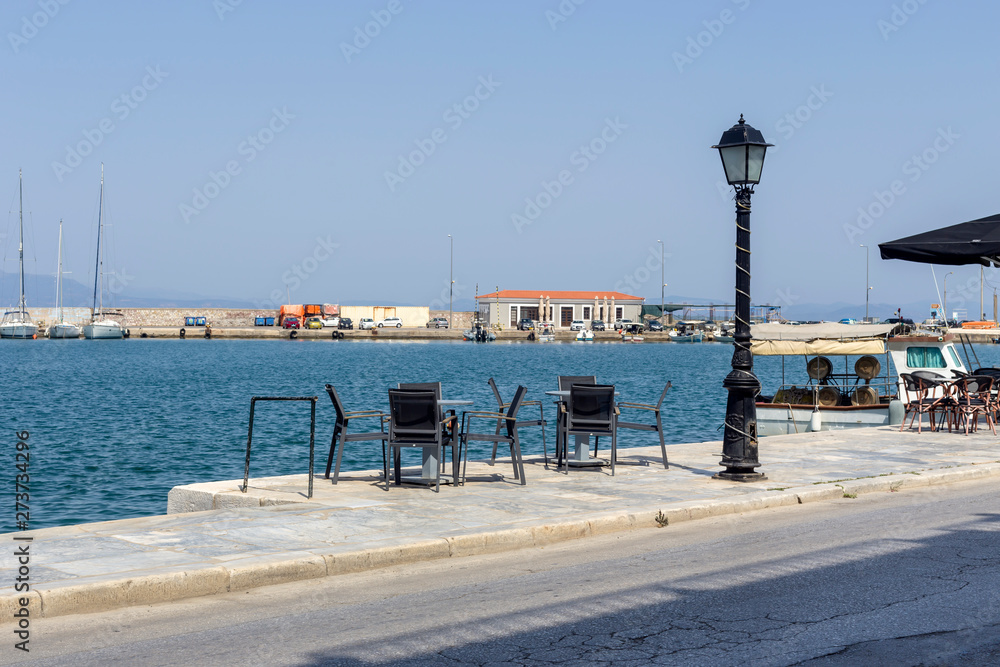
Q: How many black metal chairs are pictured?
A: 8